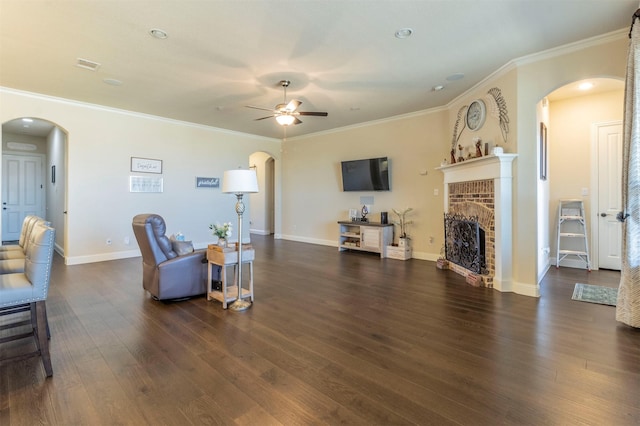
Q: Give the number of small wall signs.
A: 3